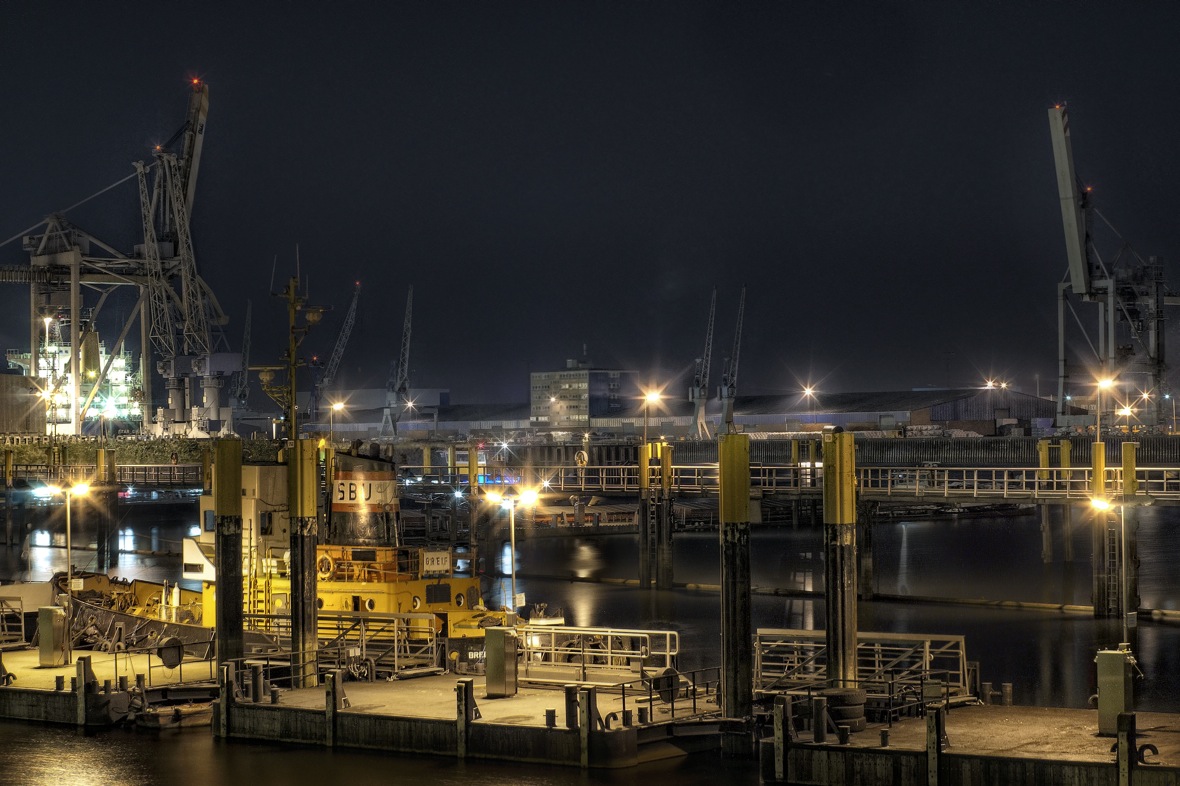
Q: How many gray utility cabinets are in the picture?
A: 3